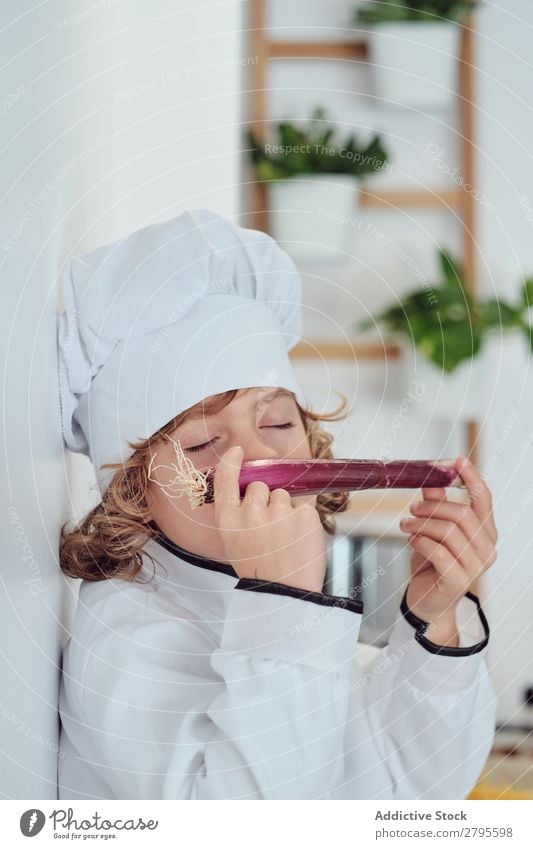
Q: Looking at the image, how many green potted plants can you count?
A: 3